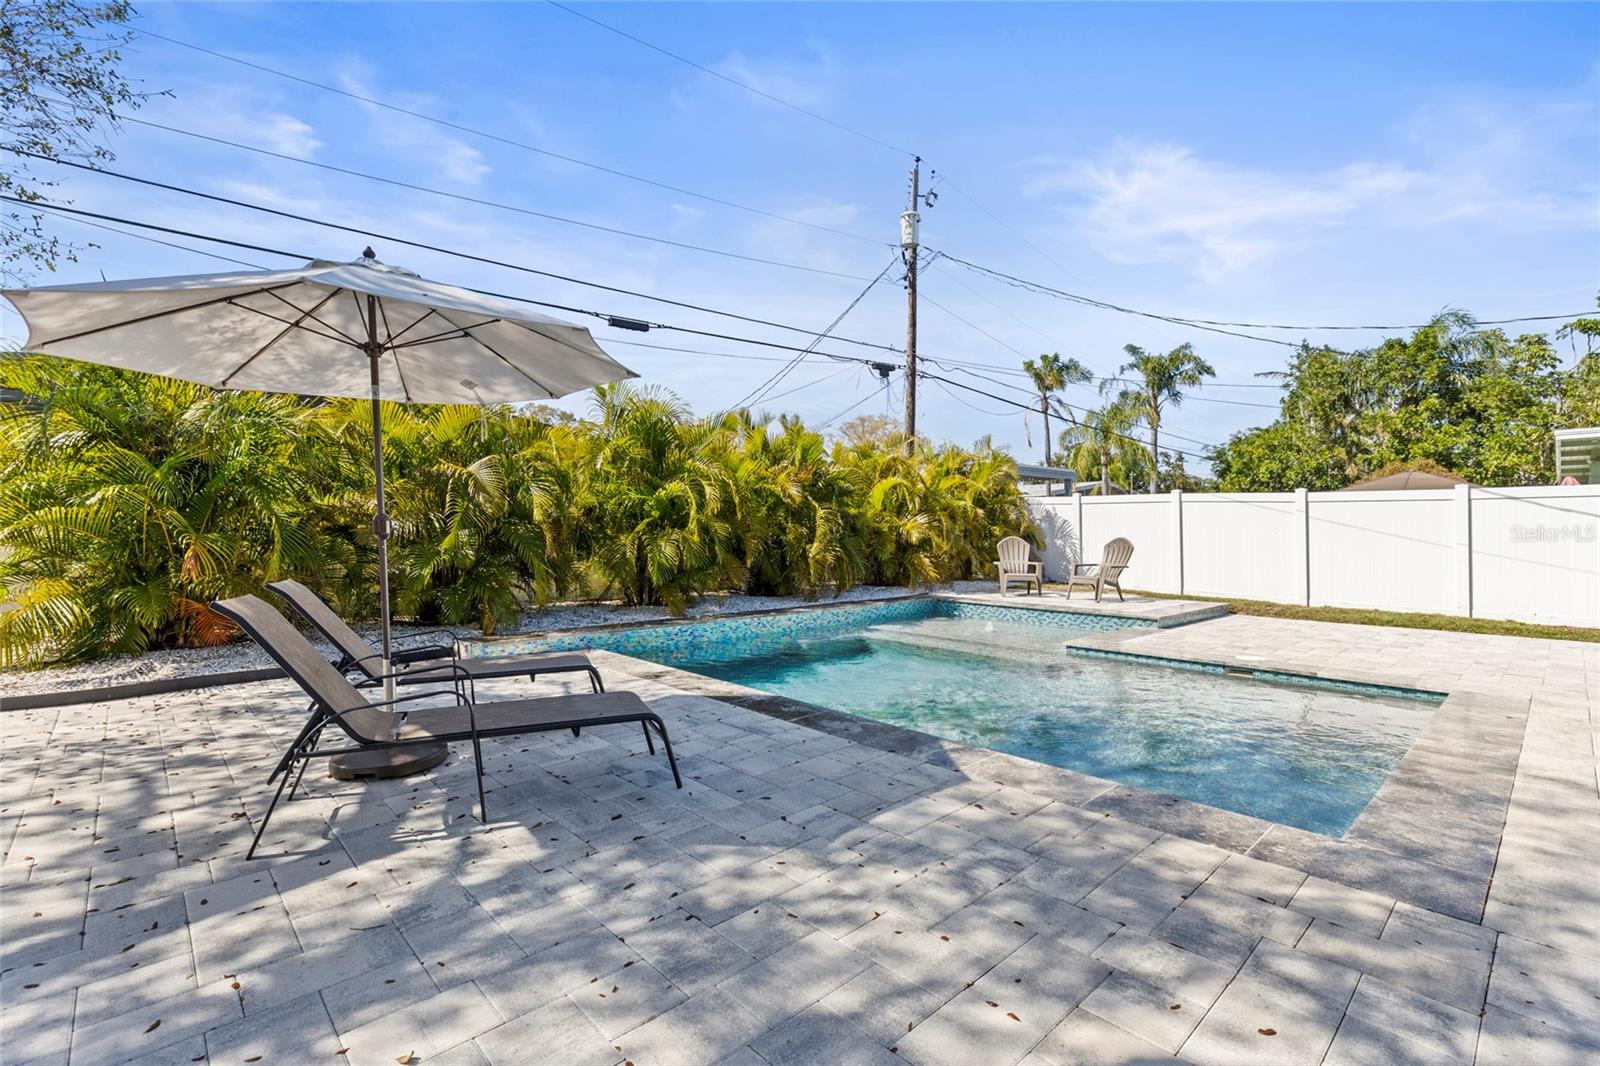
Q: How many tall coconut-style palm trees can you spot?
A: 3